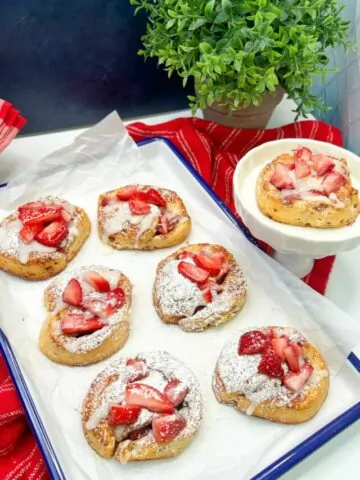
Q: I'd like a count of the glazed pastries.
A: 7